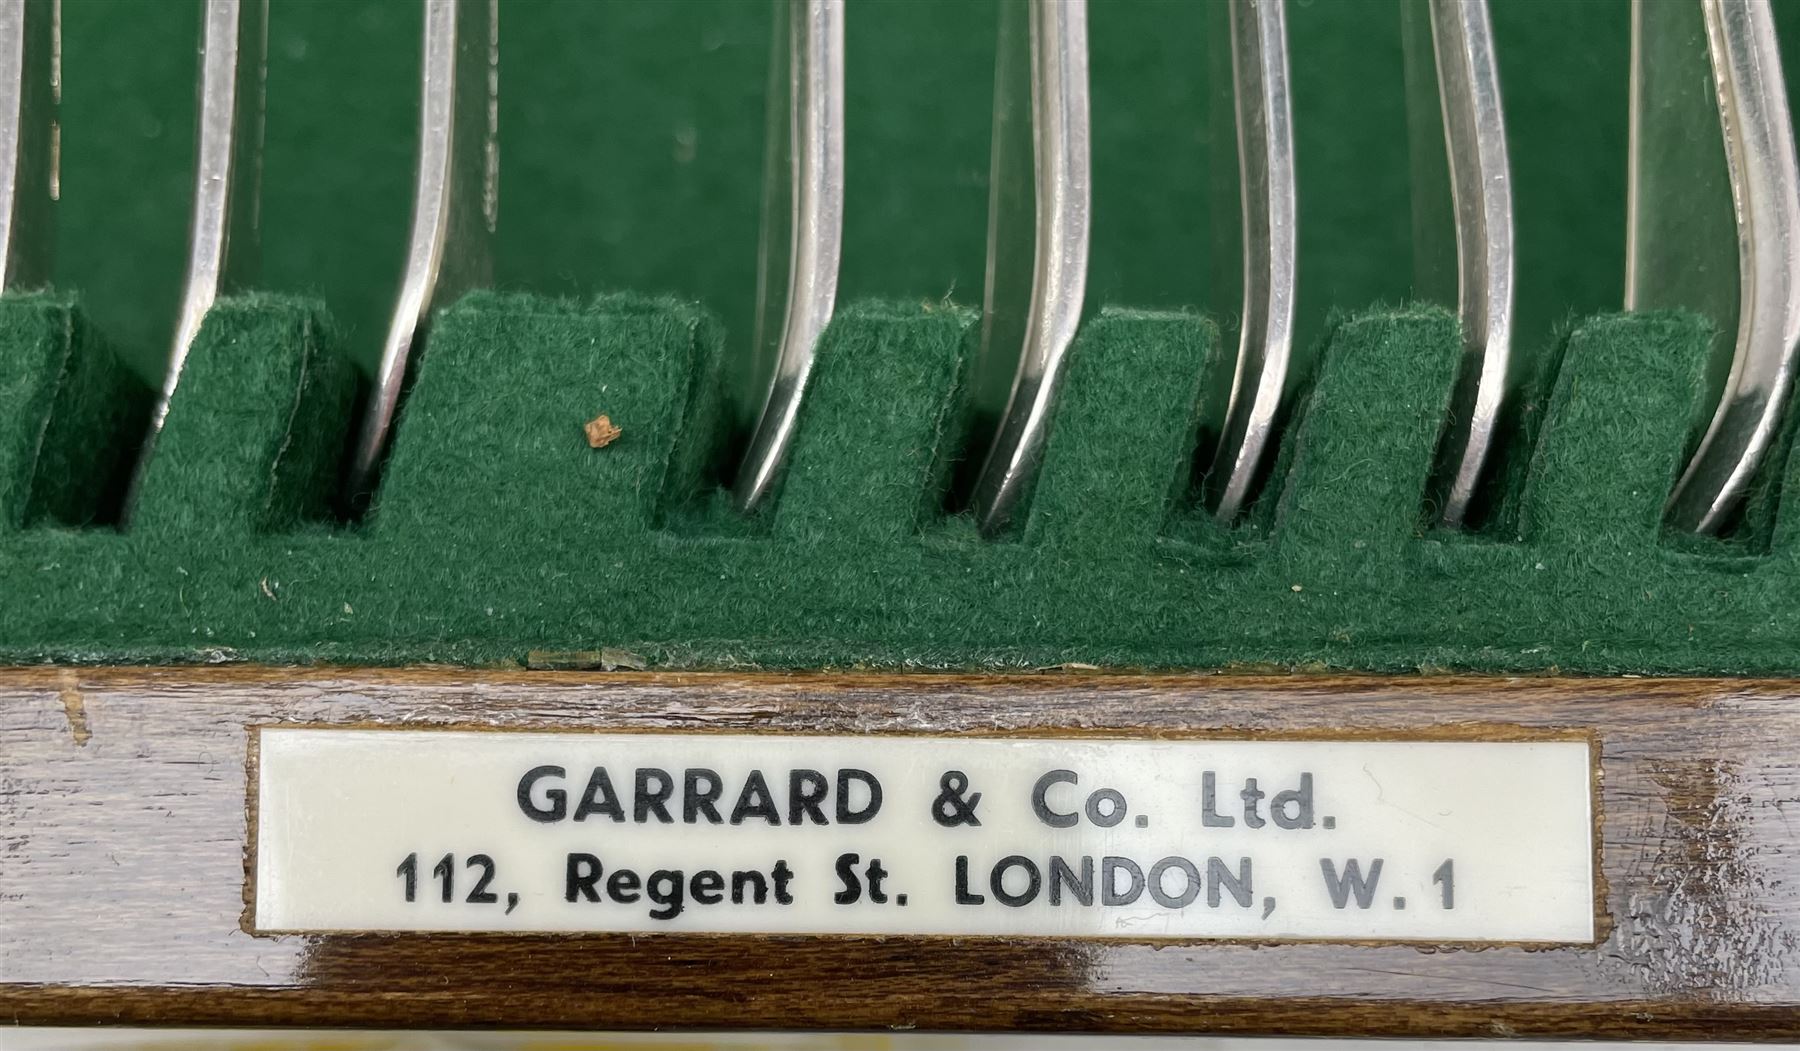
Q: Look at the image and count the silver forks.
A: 8